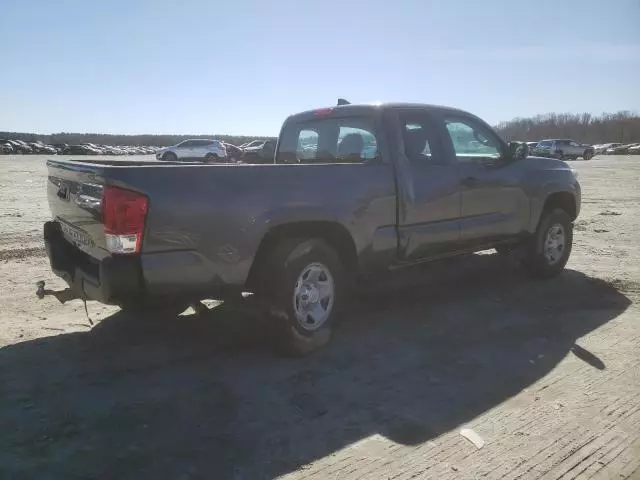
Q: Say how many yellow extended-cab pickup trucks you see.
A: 0